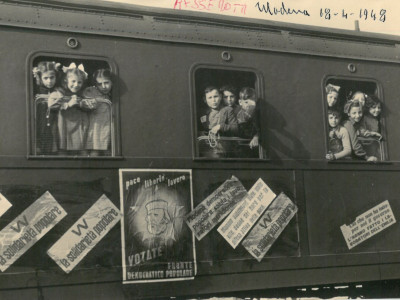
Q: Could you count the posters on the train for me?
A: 8